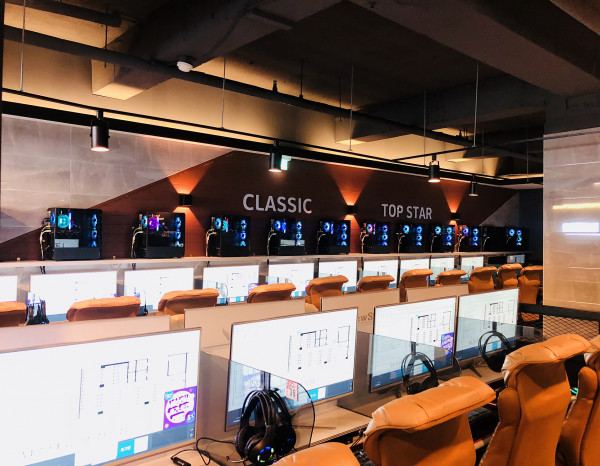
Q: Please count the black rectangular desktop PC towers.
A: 11